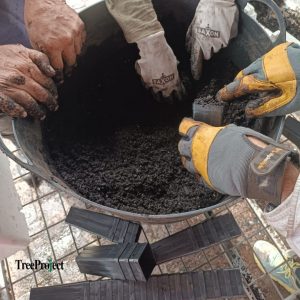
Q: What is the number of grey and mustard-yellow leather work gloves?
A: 2